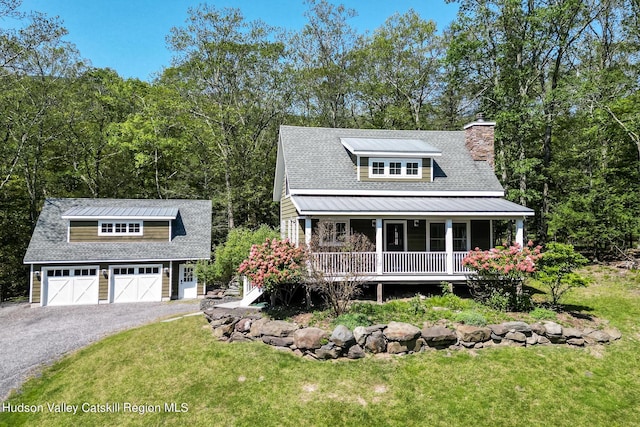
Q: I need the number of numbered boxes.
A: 0